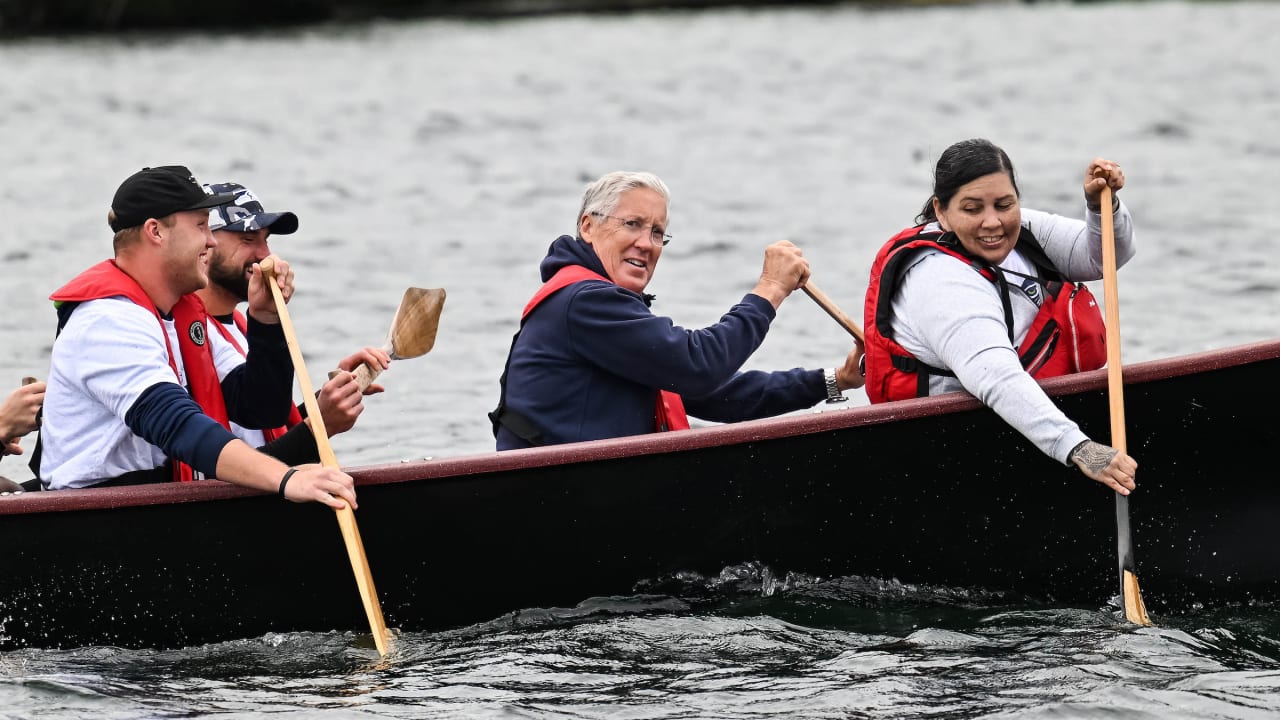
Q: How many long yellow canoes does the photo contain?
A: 0